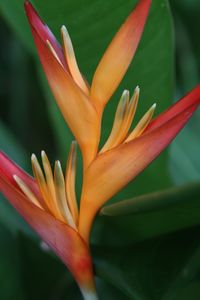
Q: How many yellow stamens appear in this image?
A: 10